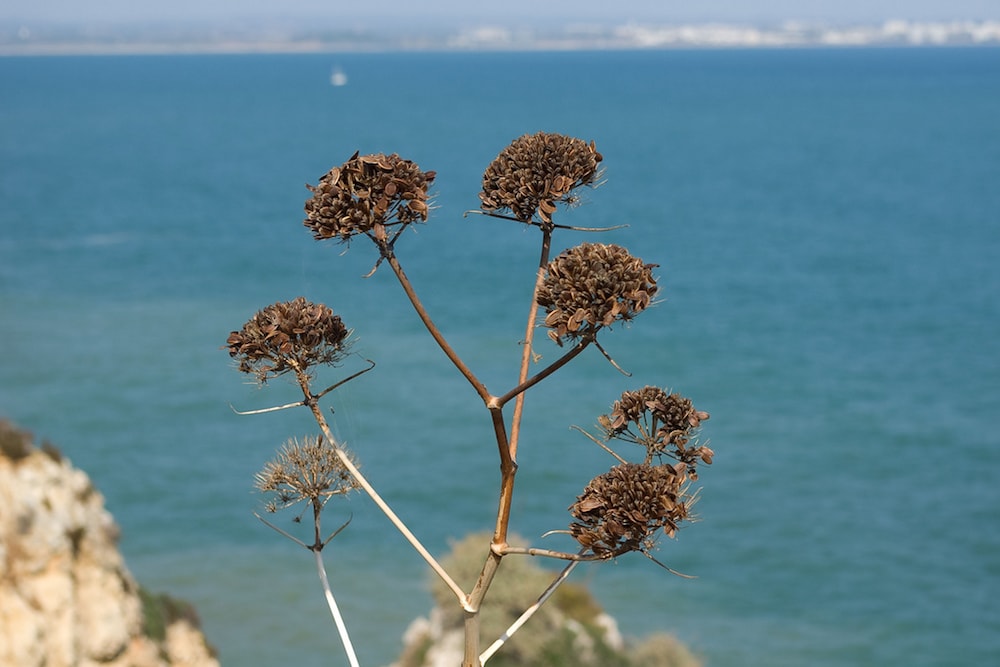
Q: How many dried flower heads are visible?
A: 7